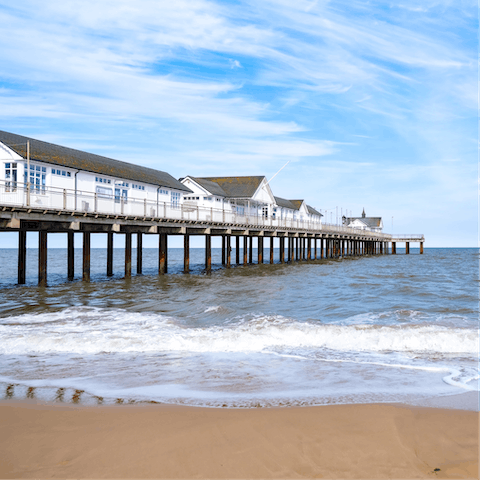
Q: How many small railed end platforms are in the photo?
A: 1